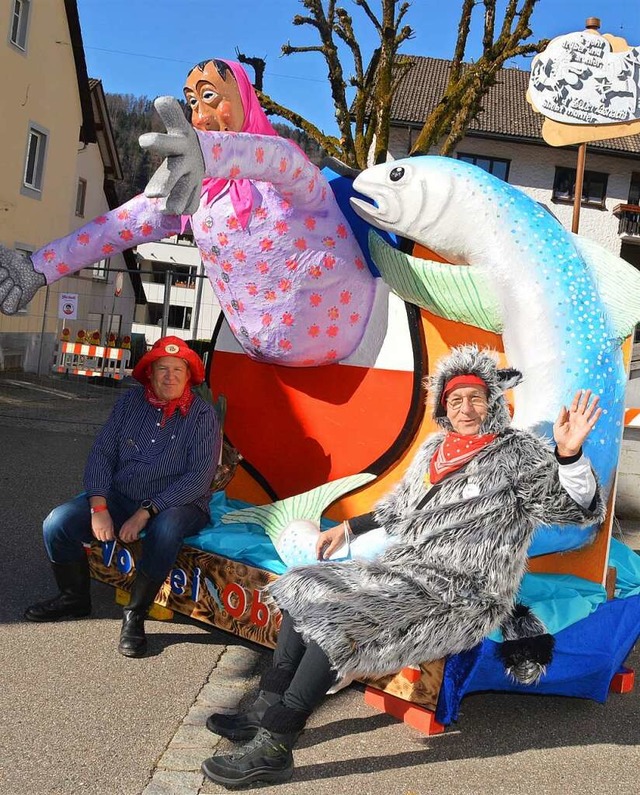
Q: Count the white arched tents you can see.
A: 0